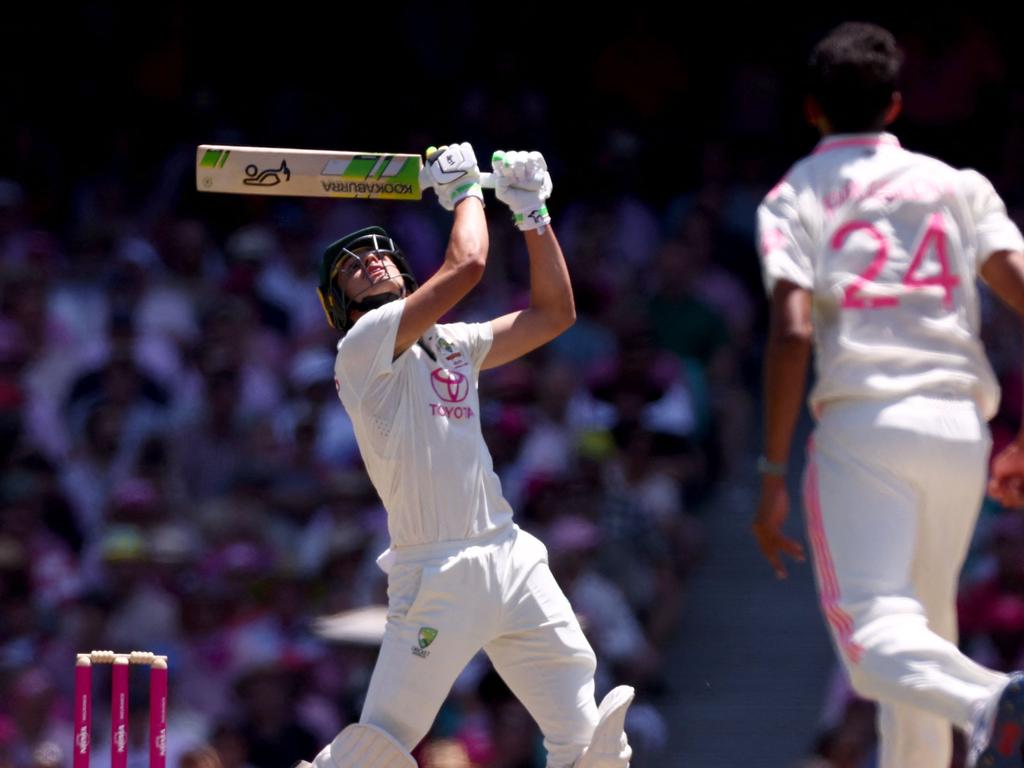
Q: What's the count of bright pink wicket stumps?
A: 3